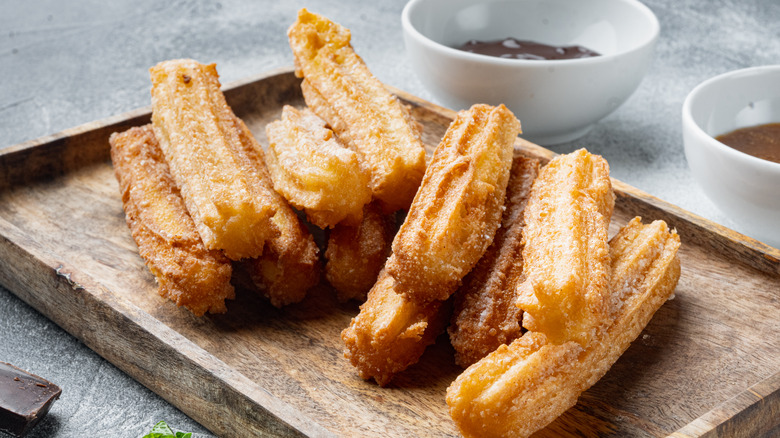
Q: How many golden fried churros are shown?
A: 11